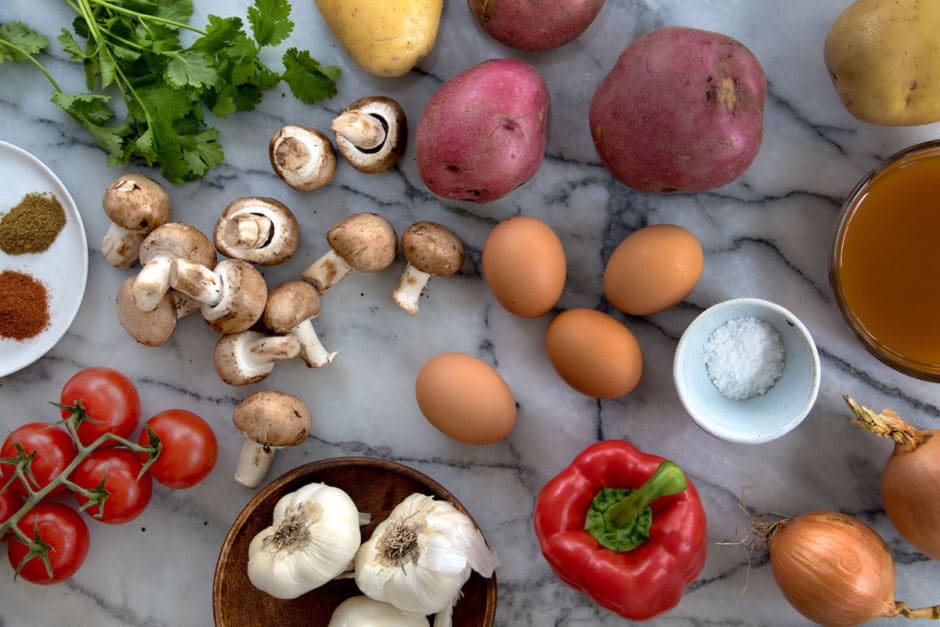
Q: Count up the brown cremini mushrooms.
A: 12